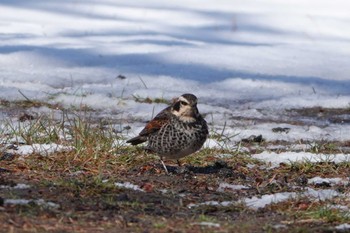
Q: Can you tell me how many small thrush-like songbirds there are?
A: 1